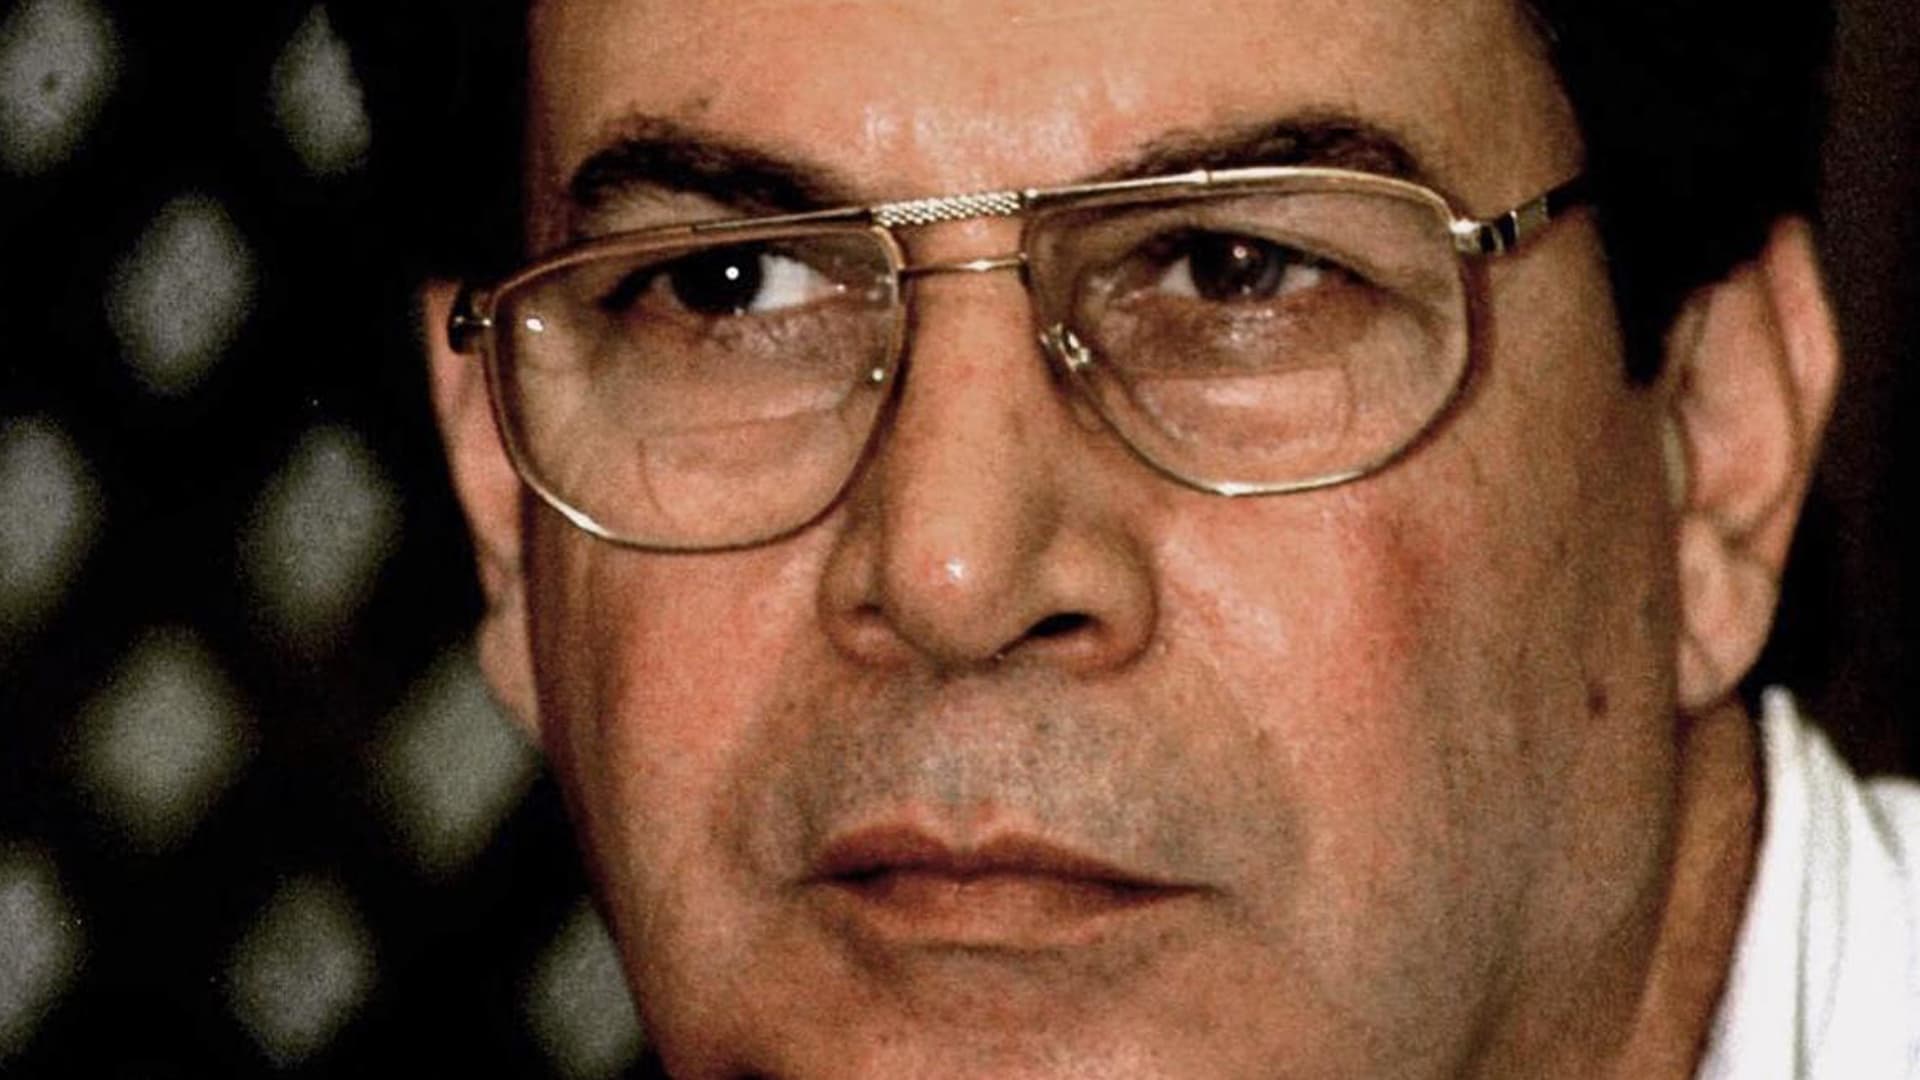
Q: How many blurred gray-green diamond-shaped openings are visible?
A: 10